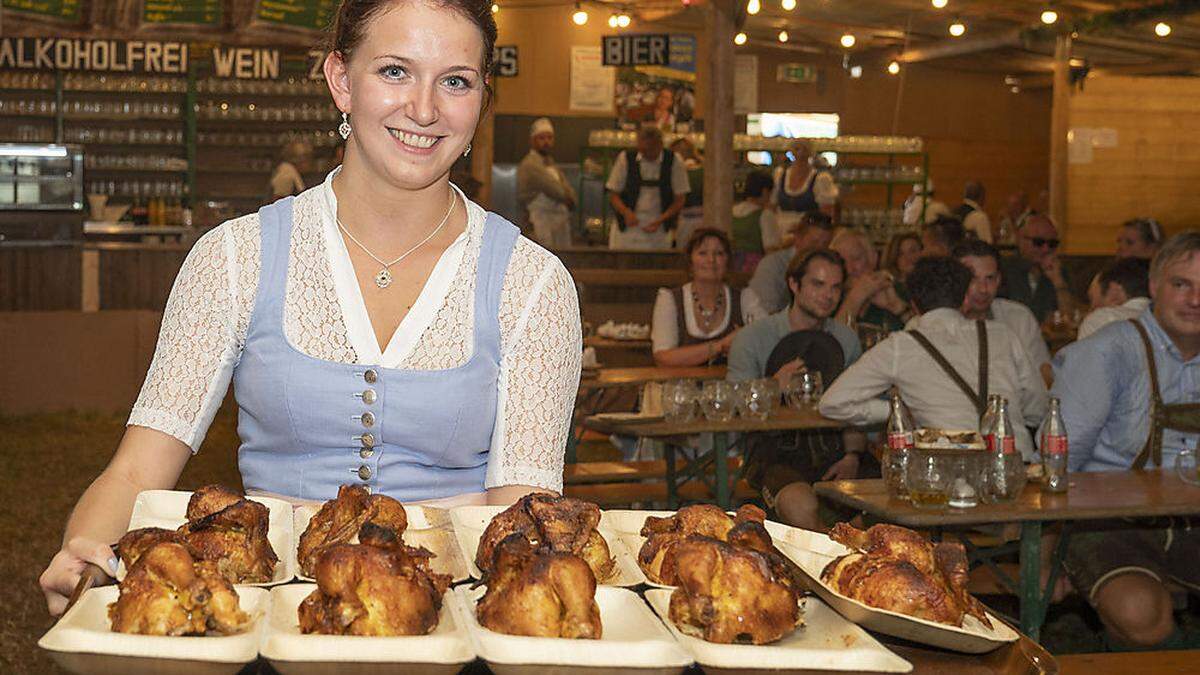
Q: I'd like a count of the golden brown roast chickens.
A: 9